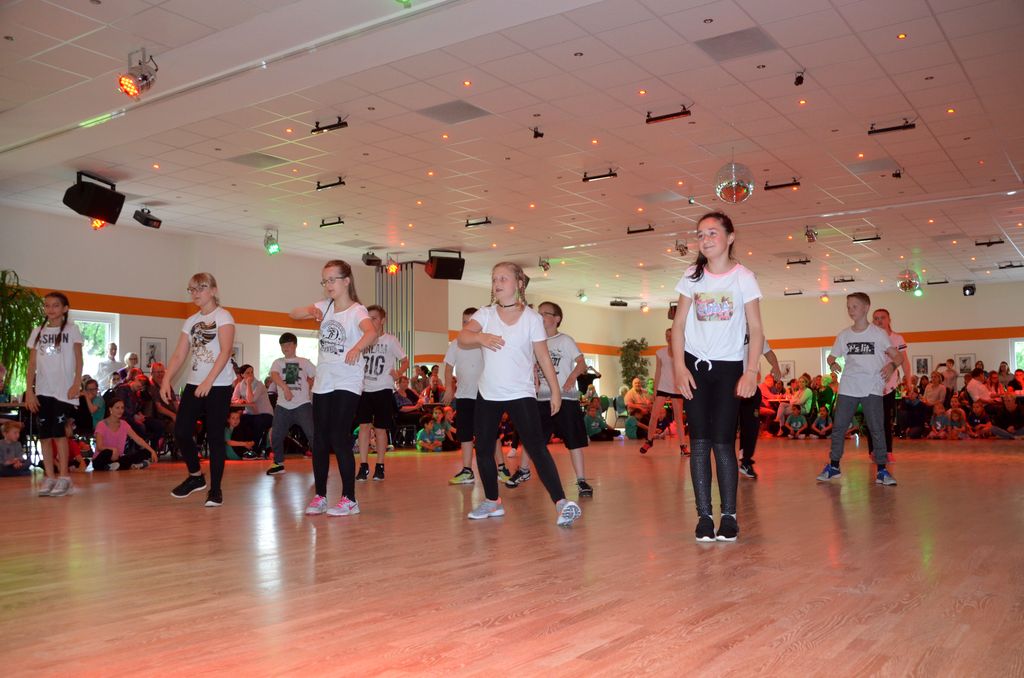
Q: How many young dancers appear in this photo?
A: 13